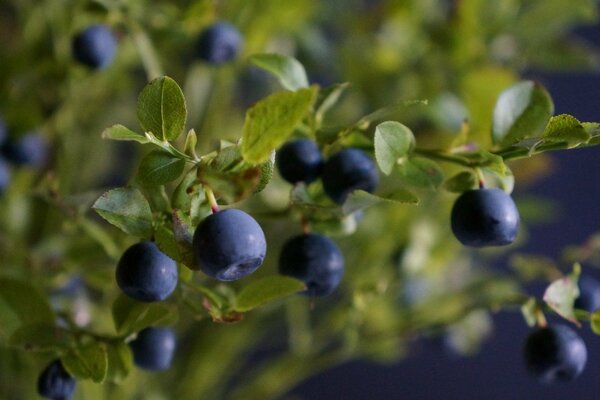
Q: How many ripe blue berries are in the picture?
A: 15